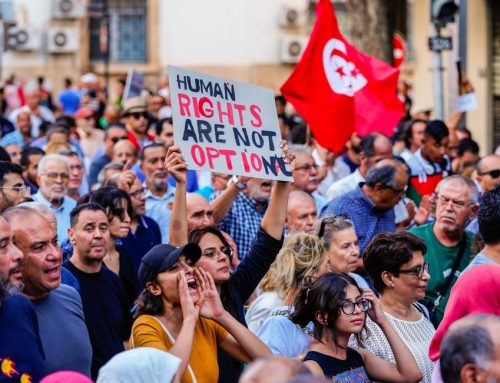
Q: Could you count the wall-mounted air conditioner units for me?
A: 5